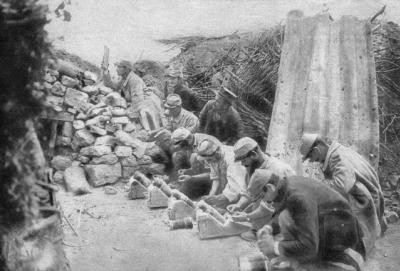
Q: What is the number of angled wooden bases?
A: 4